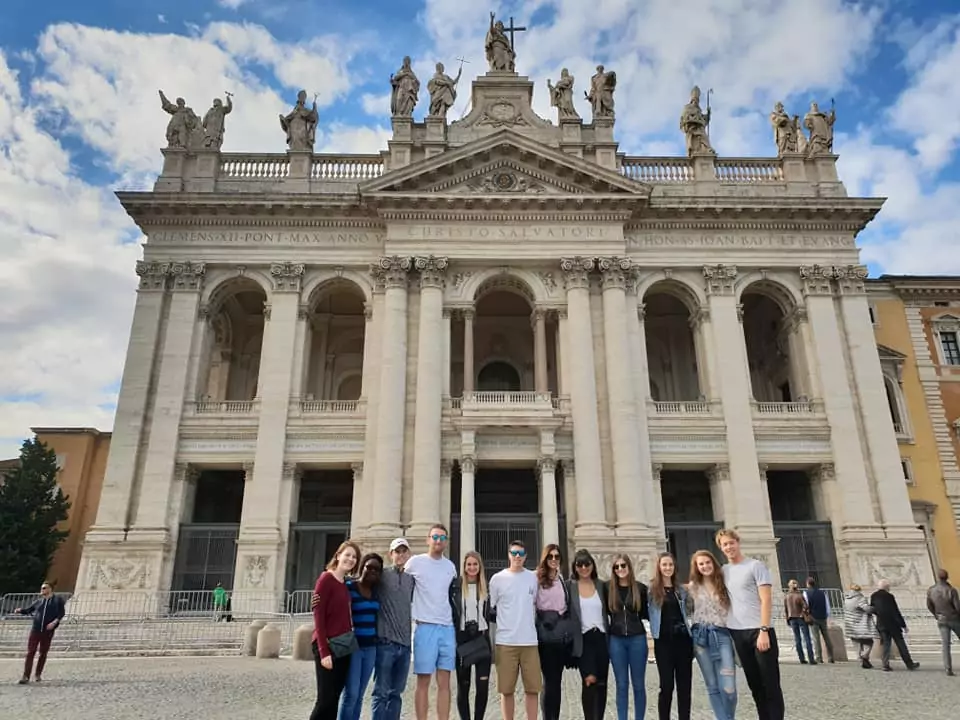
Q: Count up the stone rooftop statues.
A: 11